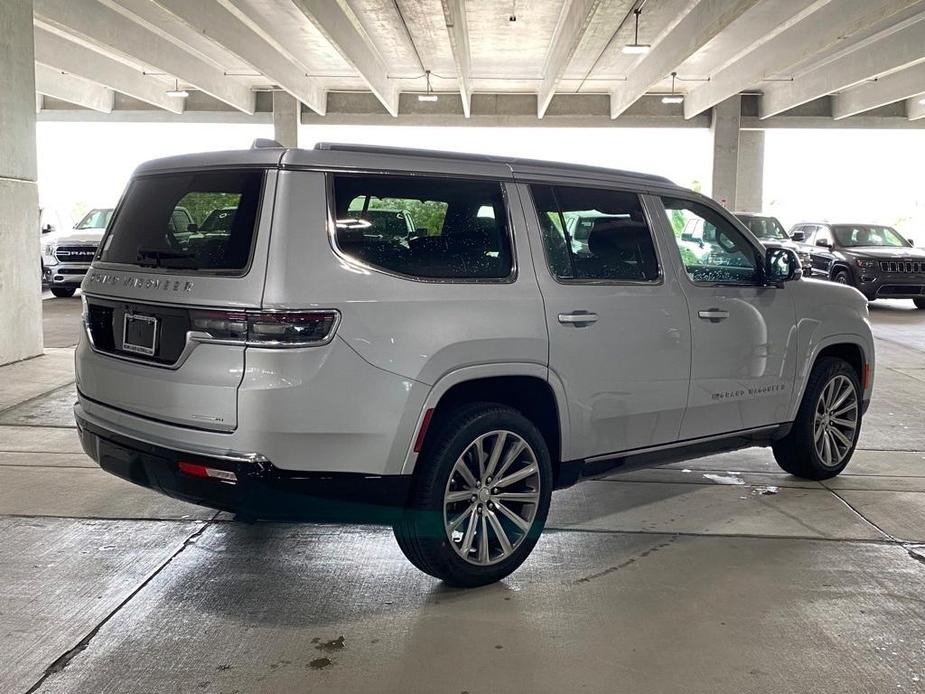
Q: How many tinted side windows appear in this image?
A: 2